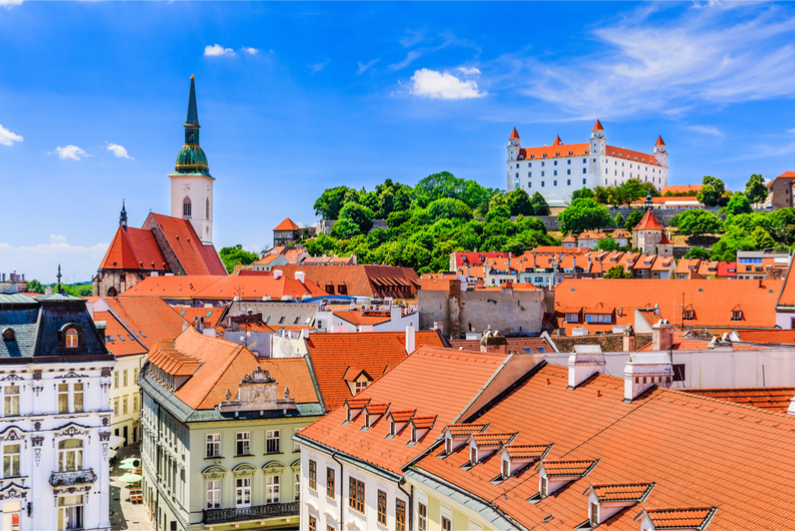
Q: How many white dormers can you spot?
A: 10